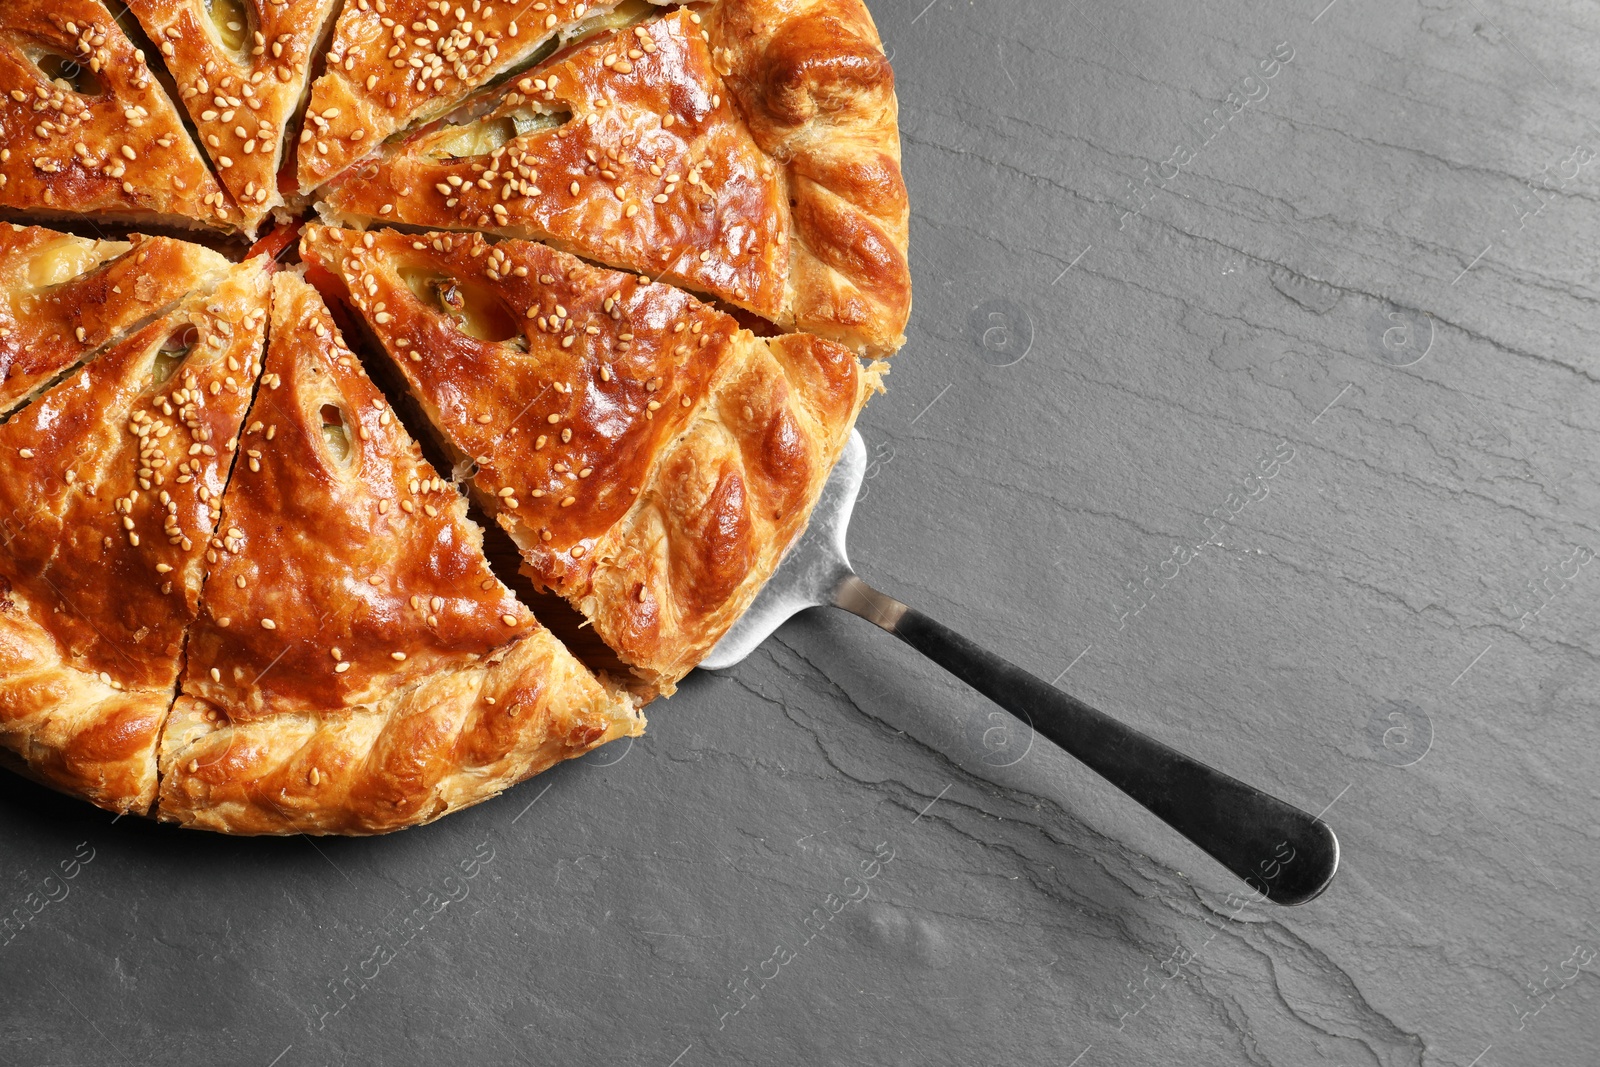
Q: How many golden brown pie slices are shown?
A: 8